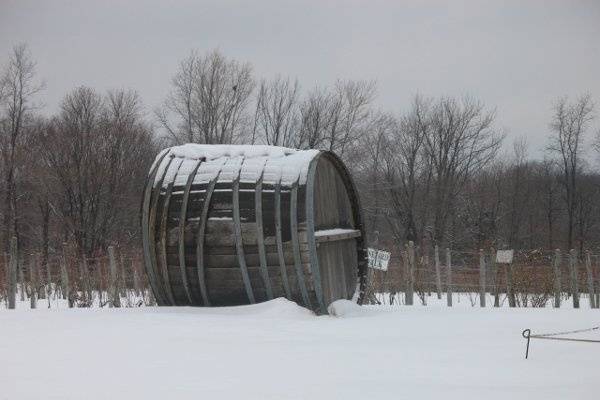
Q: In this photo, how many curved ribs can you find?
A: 10